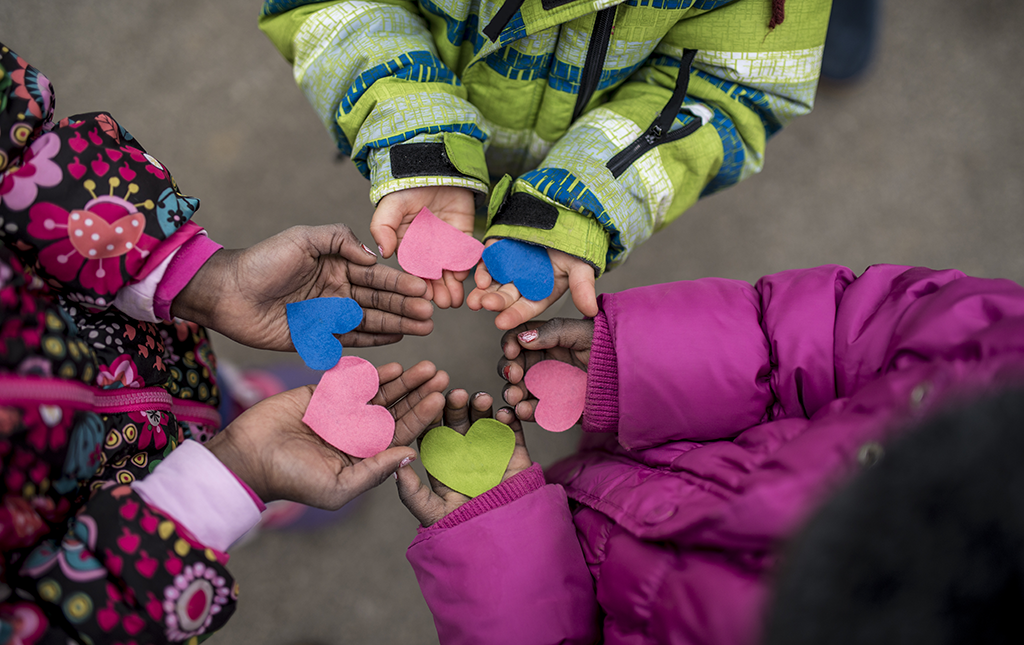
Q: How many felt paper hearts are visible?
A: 6